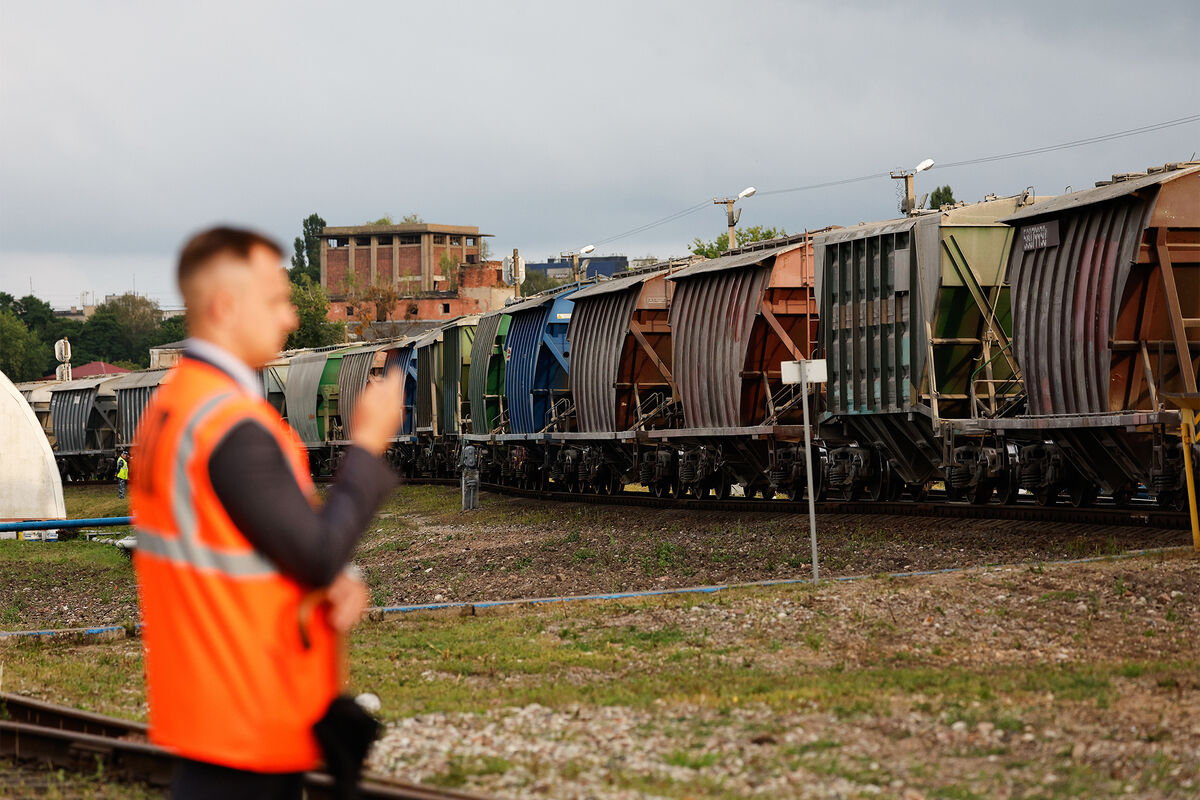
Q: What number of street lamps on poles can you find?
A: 3